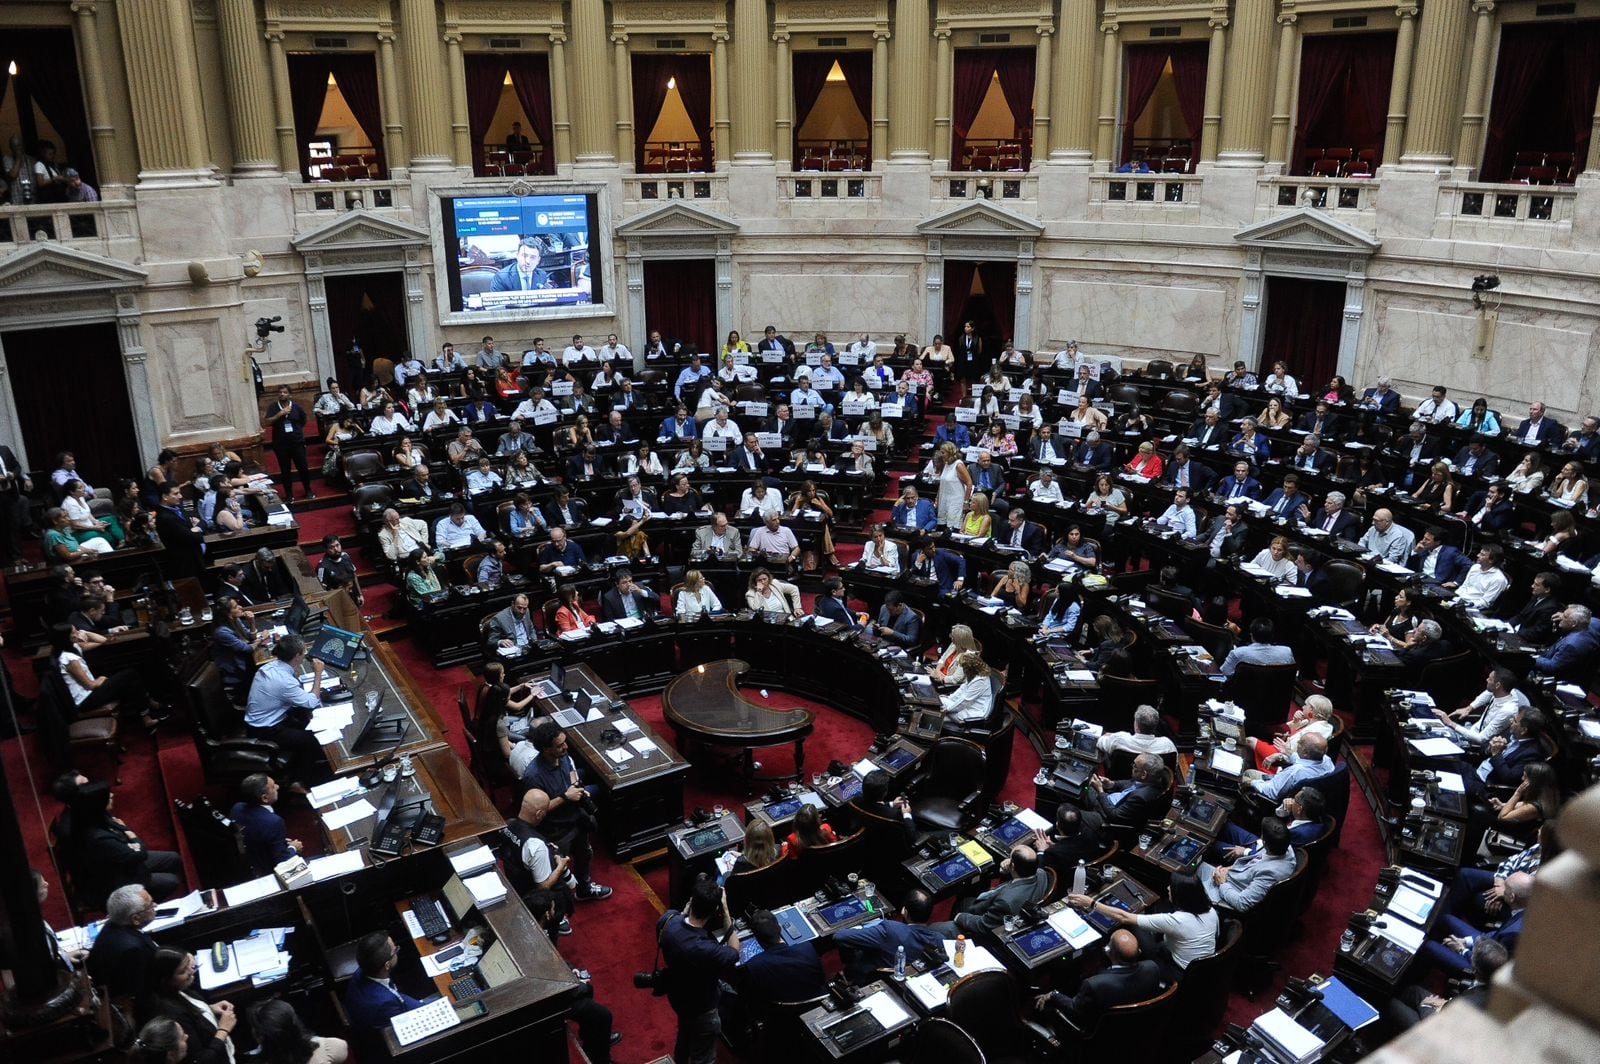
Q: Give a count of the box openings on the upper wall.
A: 9